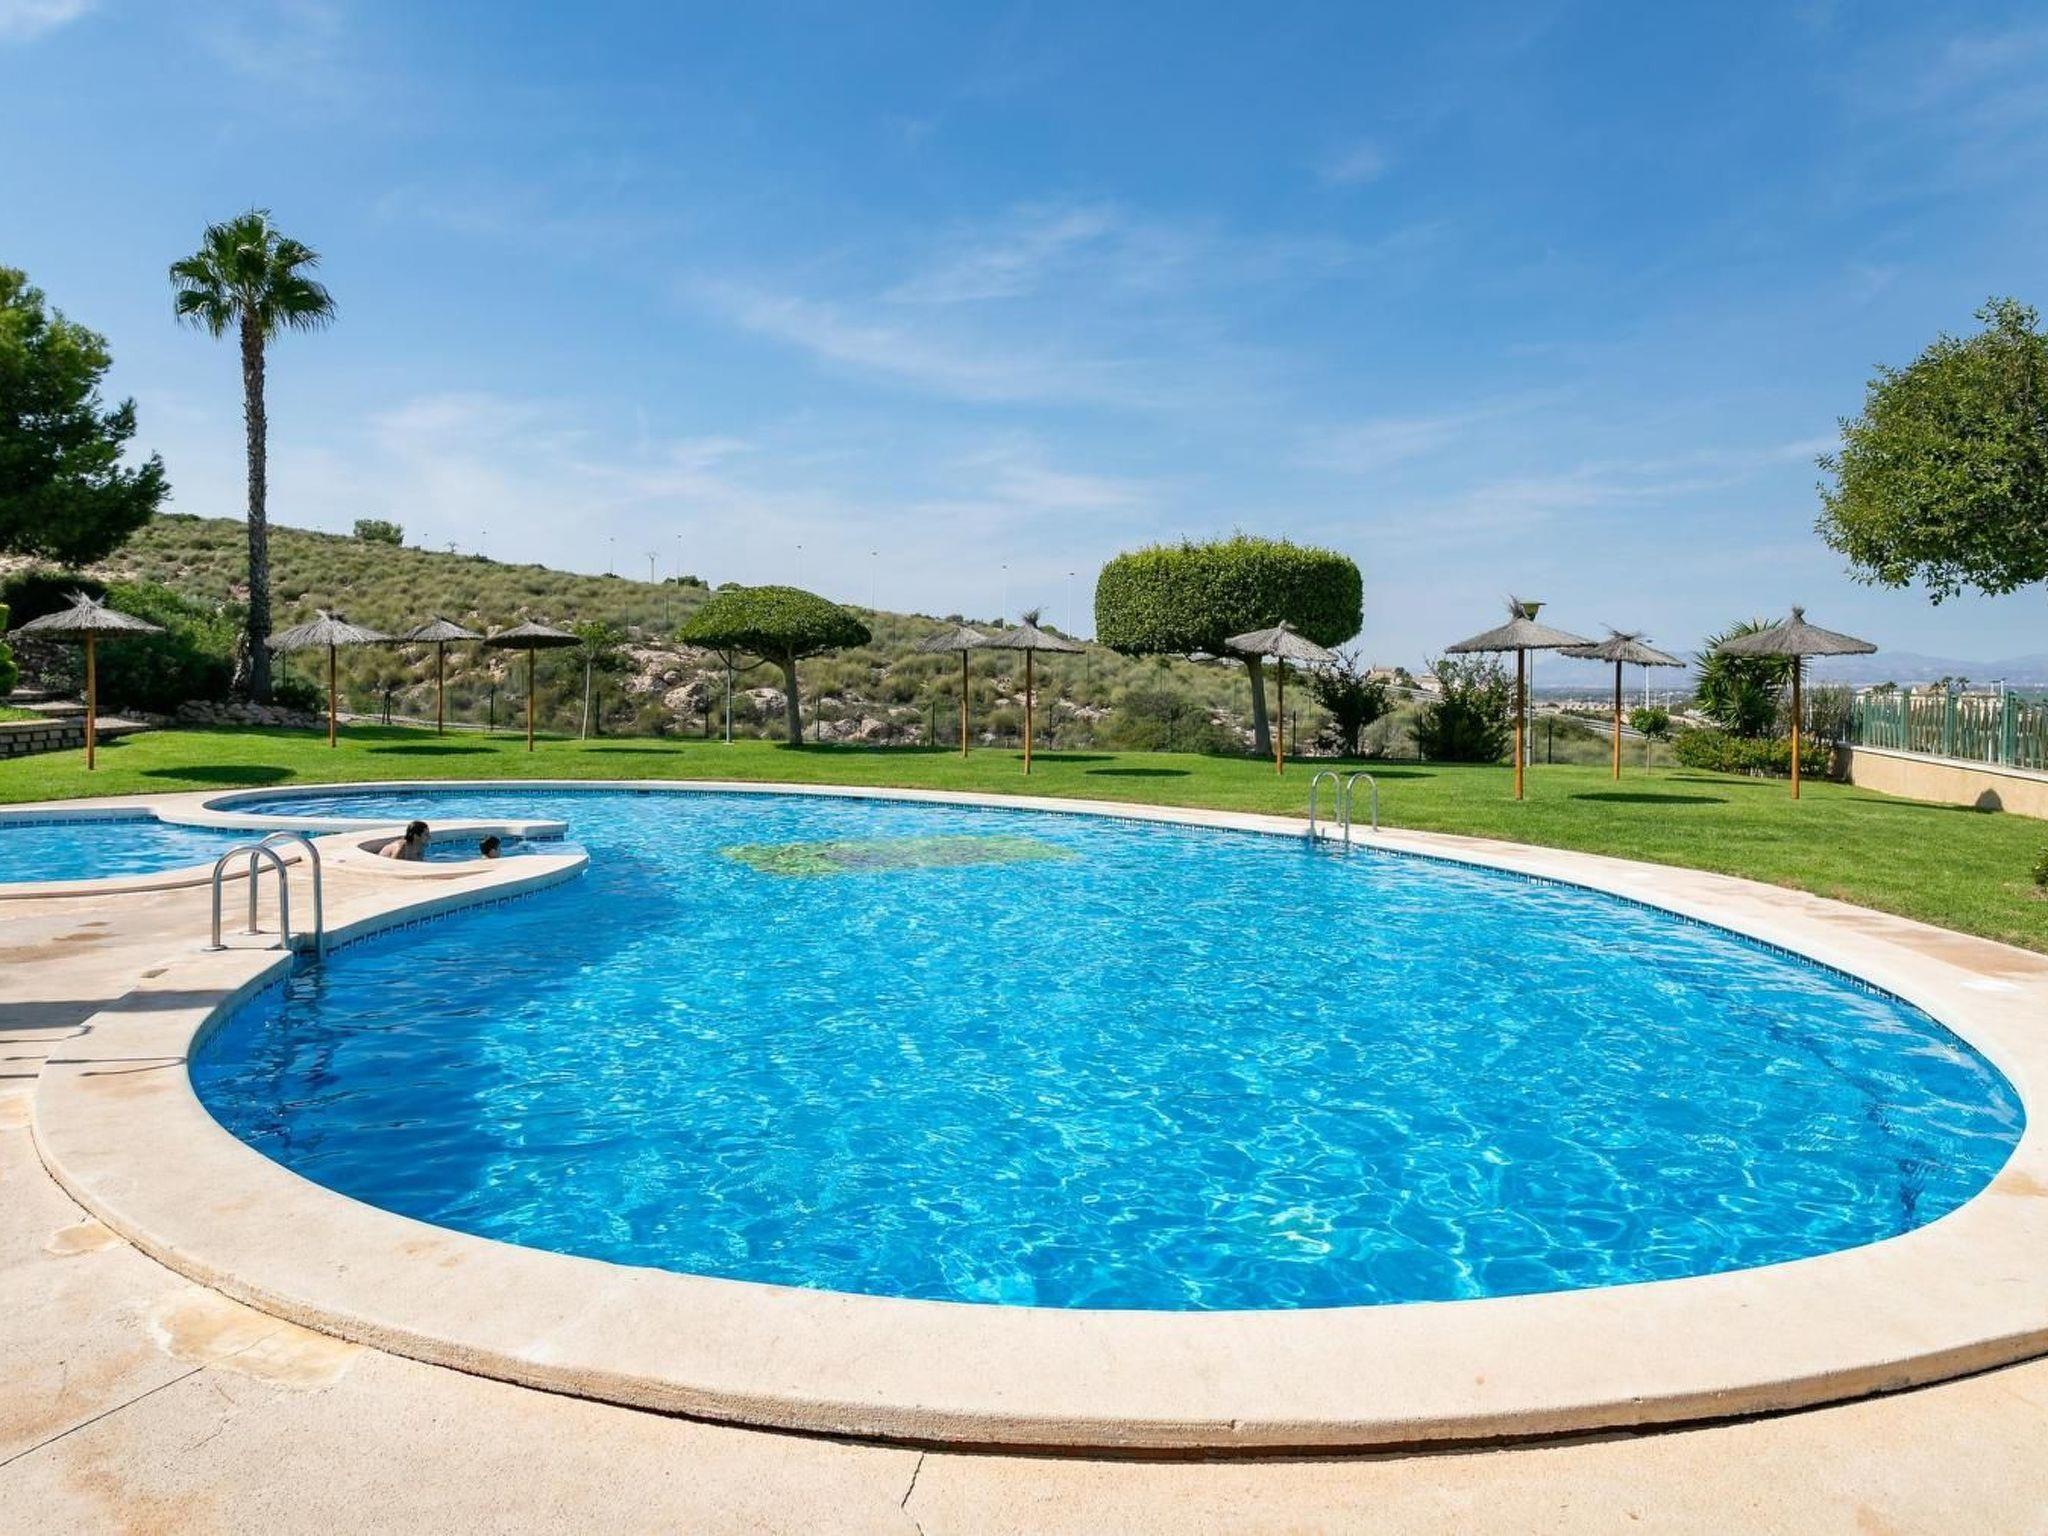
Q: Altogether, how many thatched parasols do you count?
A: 10